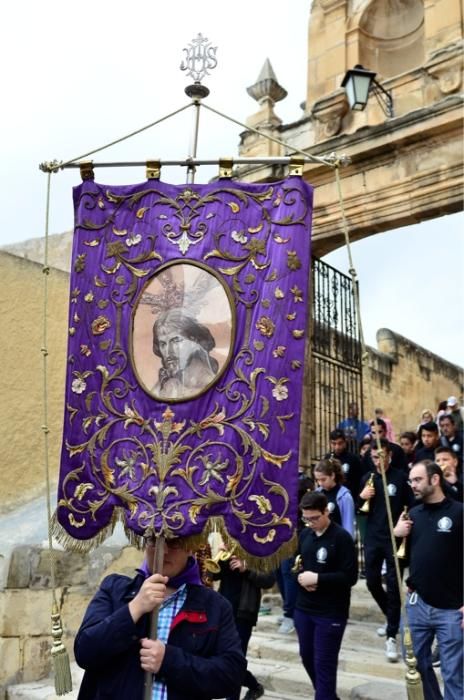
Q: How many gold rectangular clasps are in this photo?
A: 4